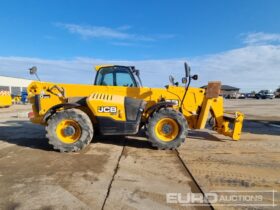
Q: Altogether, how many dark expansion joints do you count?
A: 2